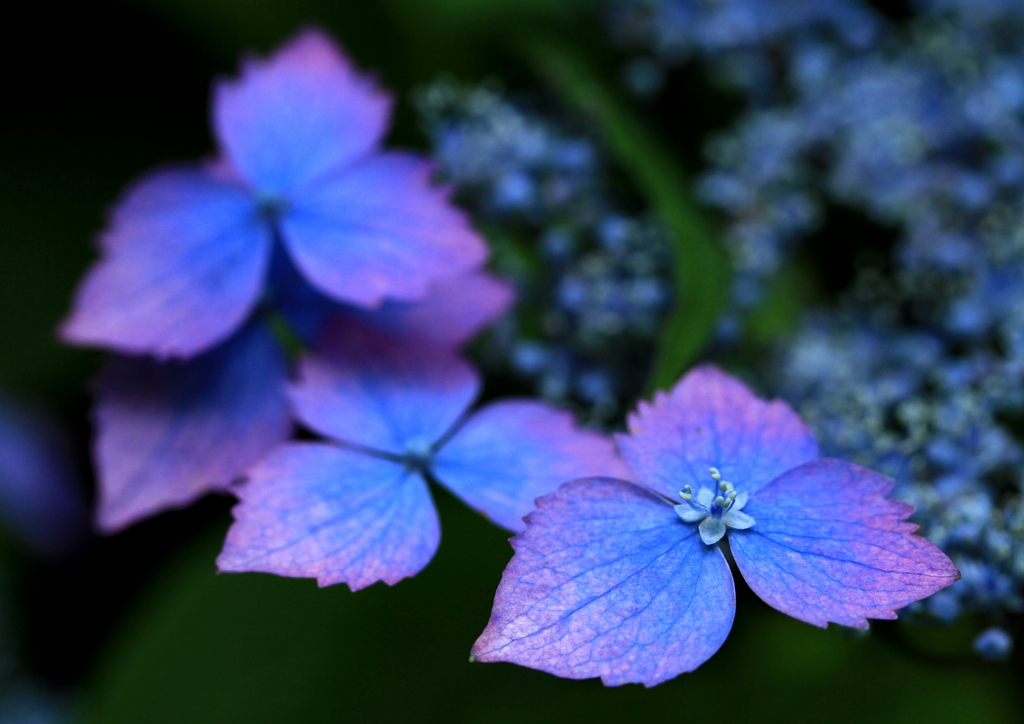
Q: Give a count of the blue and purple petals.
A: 11